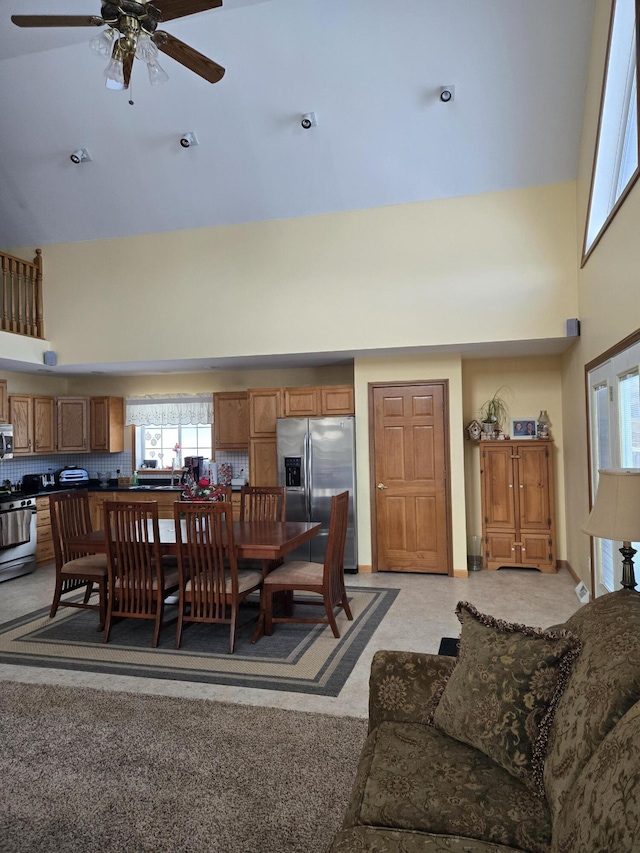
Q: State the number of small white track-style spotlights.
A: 4